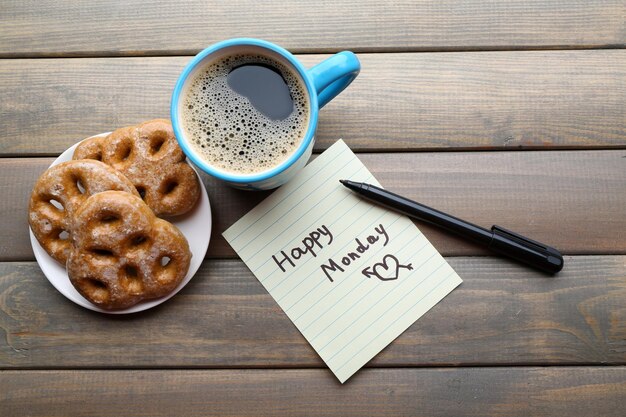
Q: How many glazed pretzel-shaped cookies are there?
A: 3